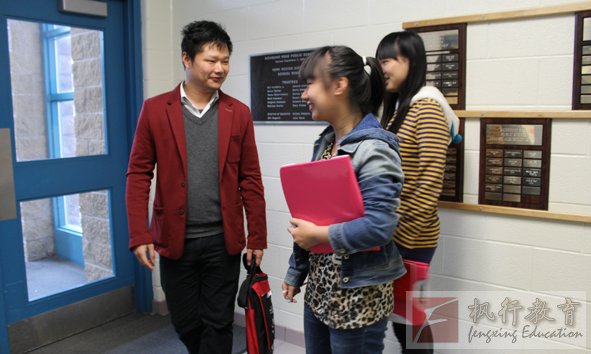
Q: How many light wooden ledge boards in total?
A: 3